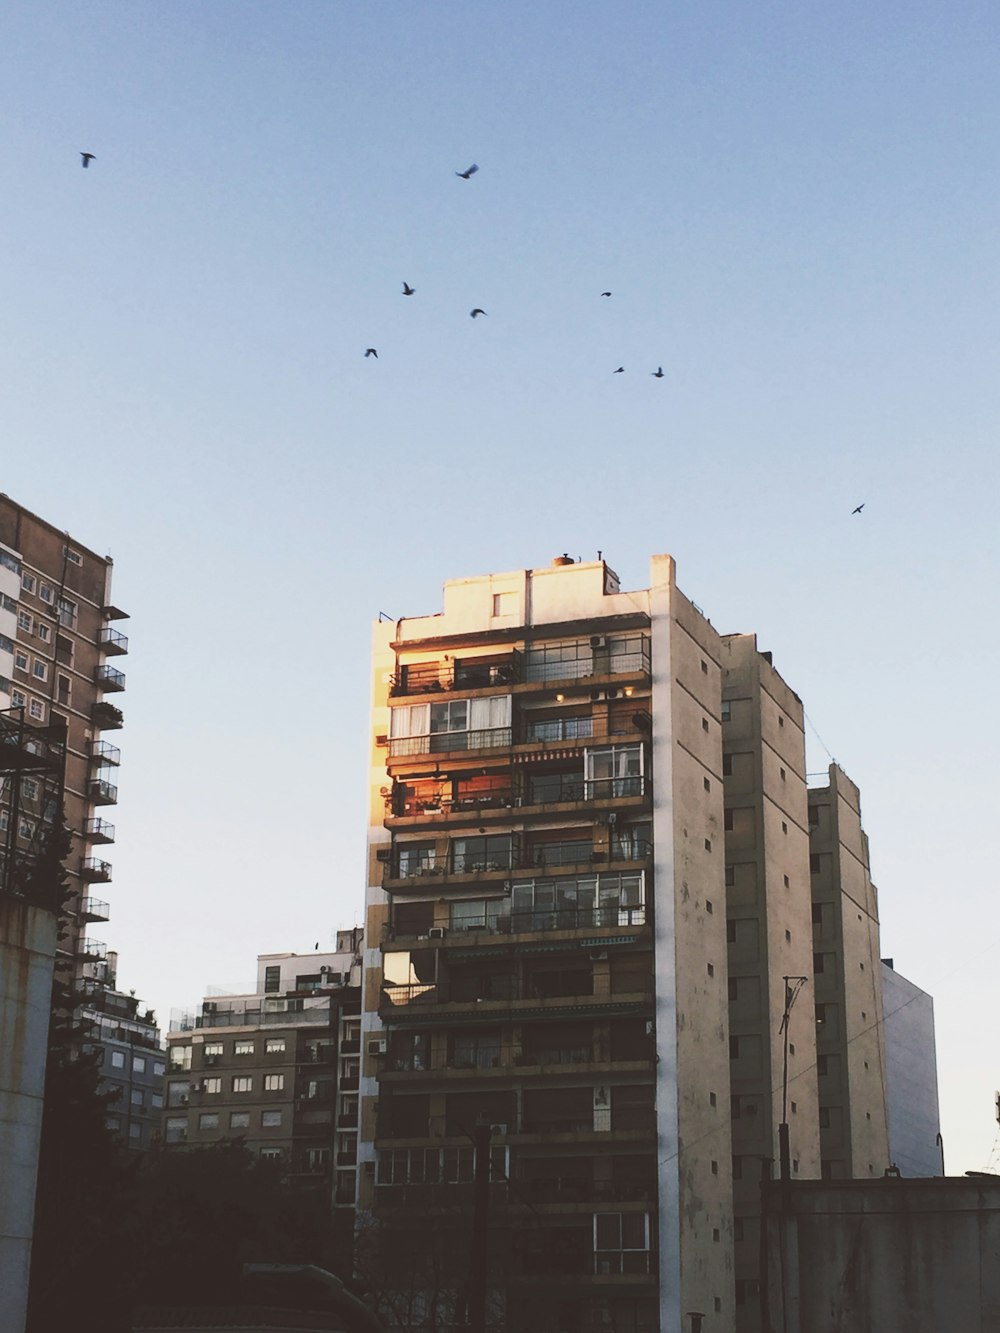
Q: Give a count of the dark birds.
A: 9